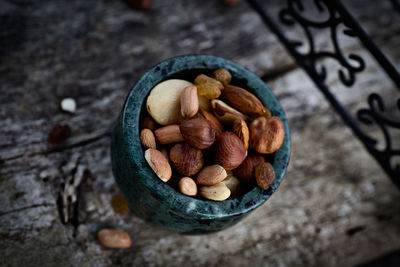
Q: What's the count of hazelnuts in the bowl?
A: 5